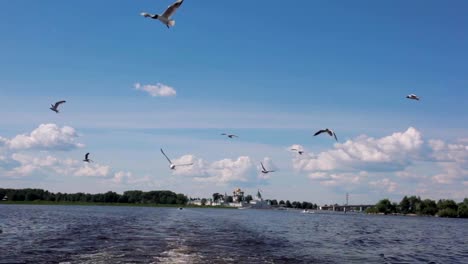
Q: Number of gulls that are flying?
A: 9